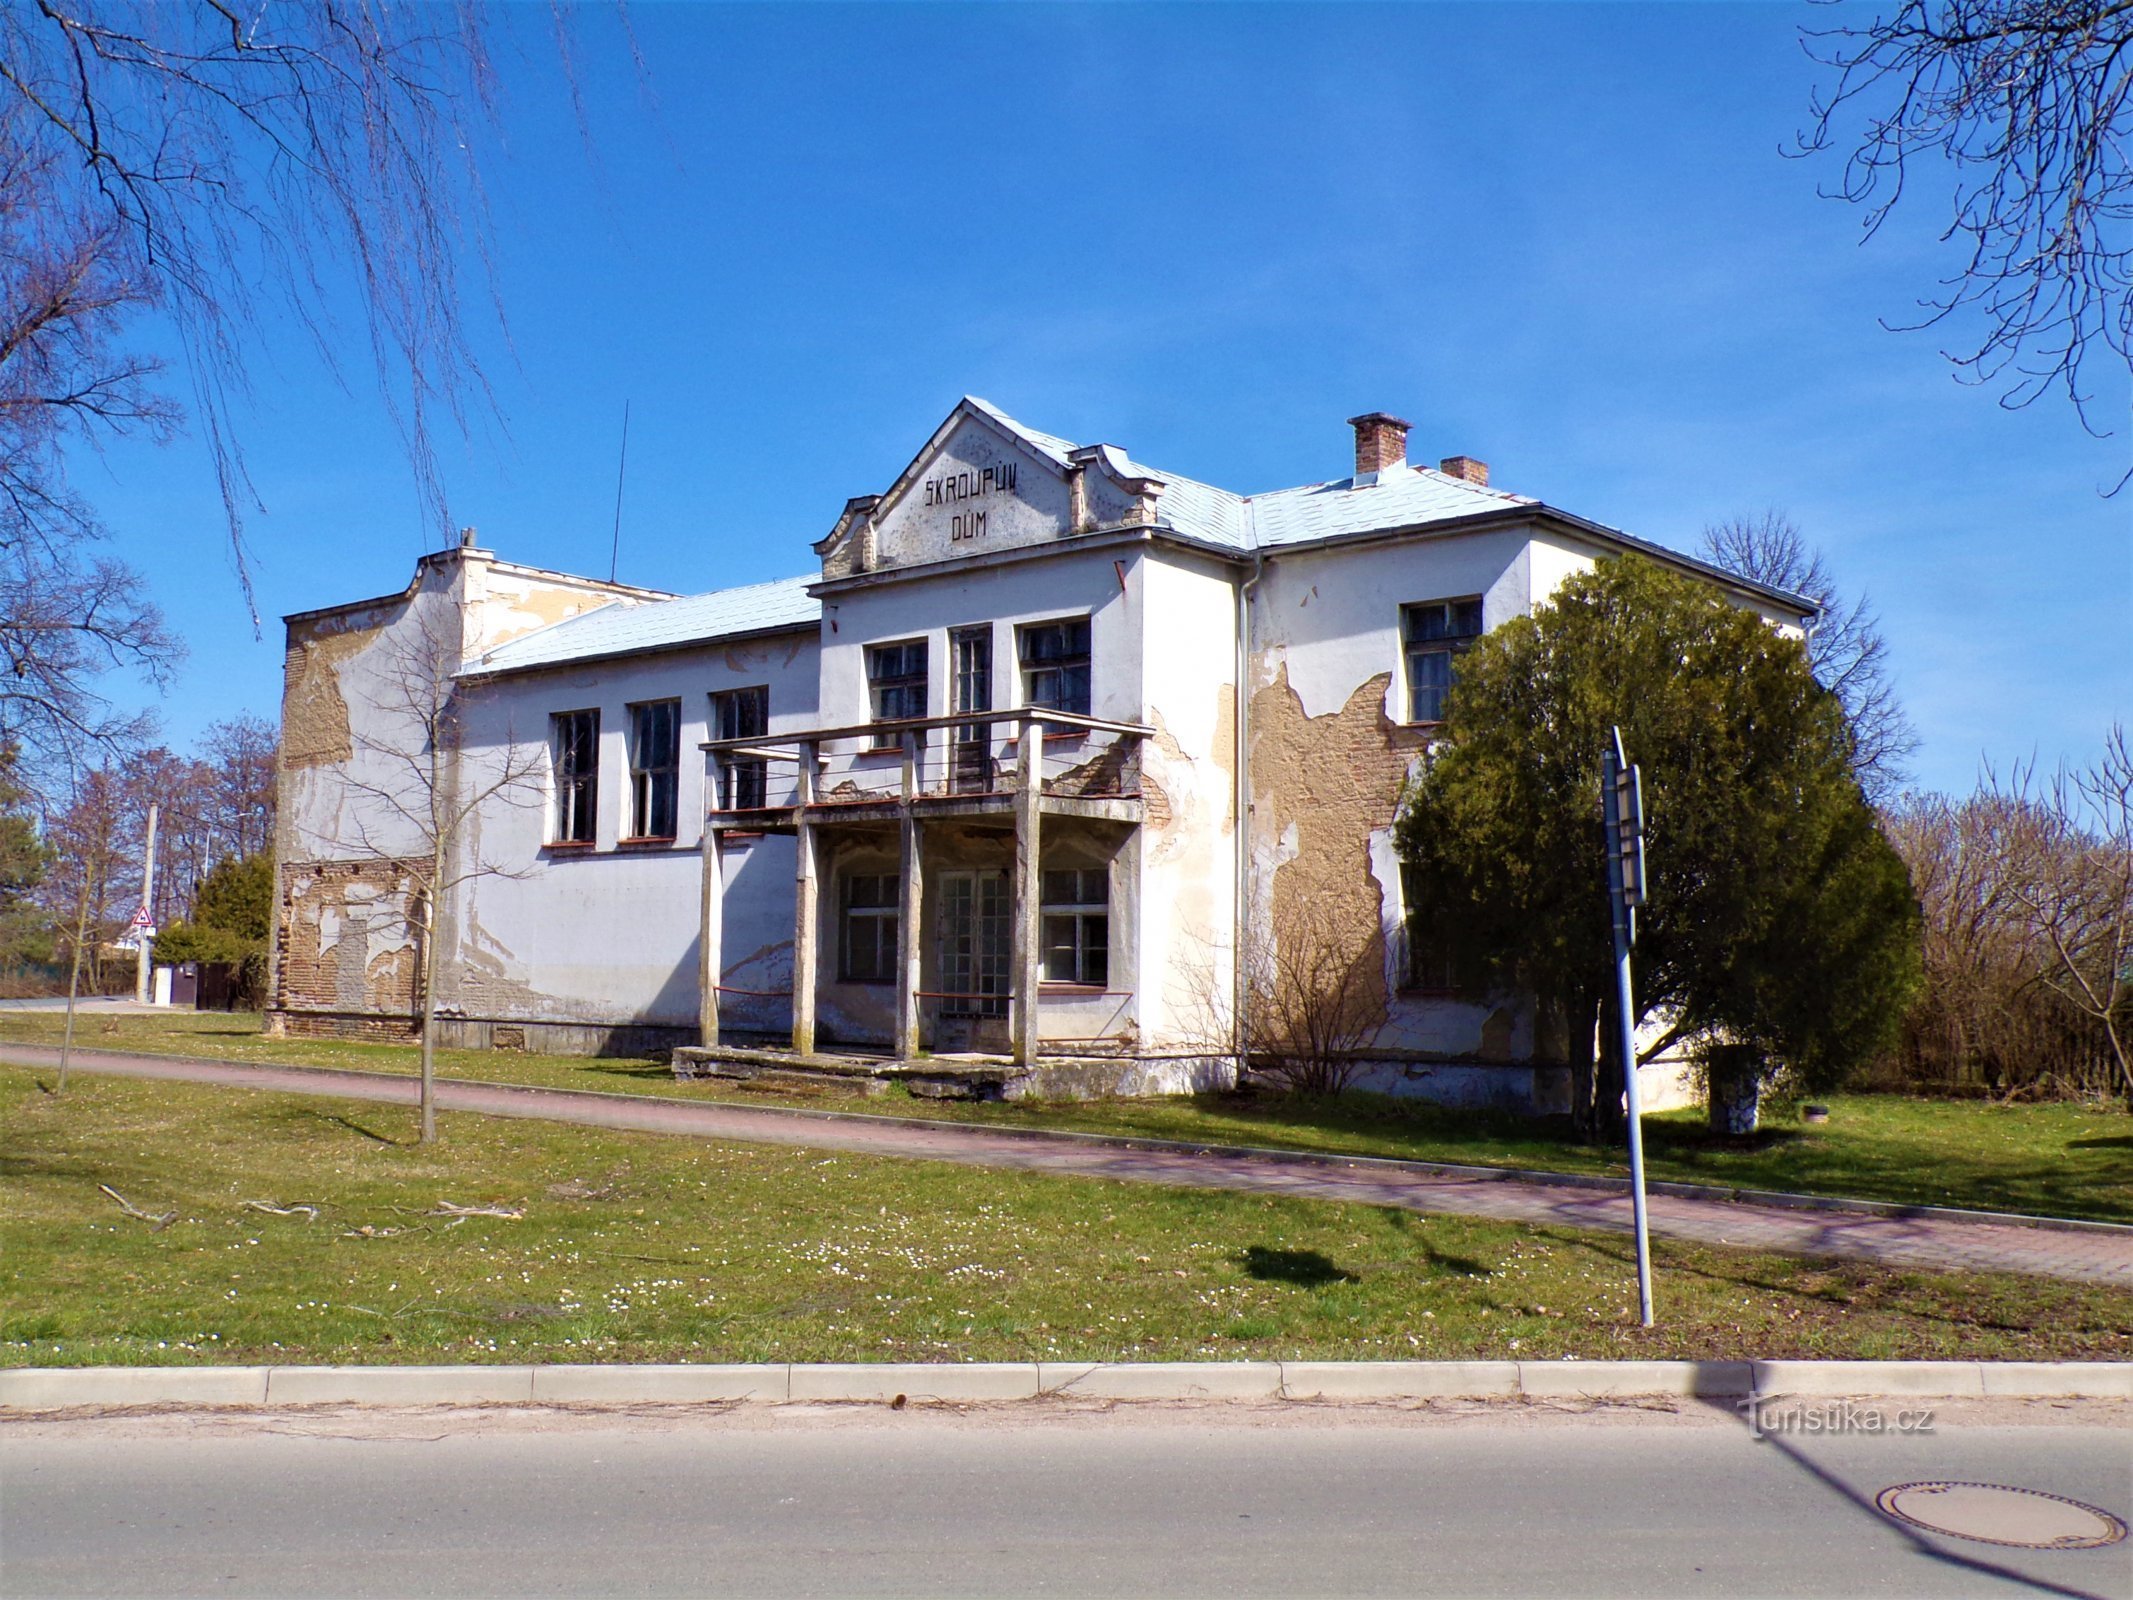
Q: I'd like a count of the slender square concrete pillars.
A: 4